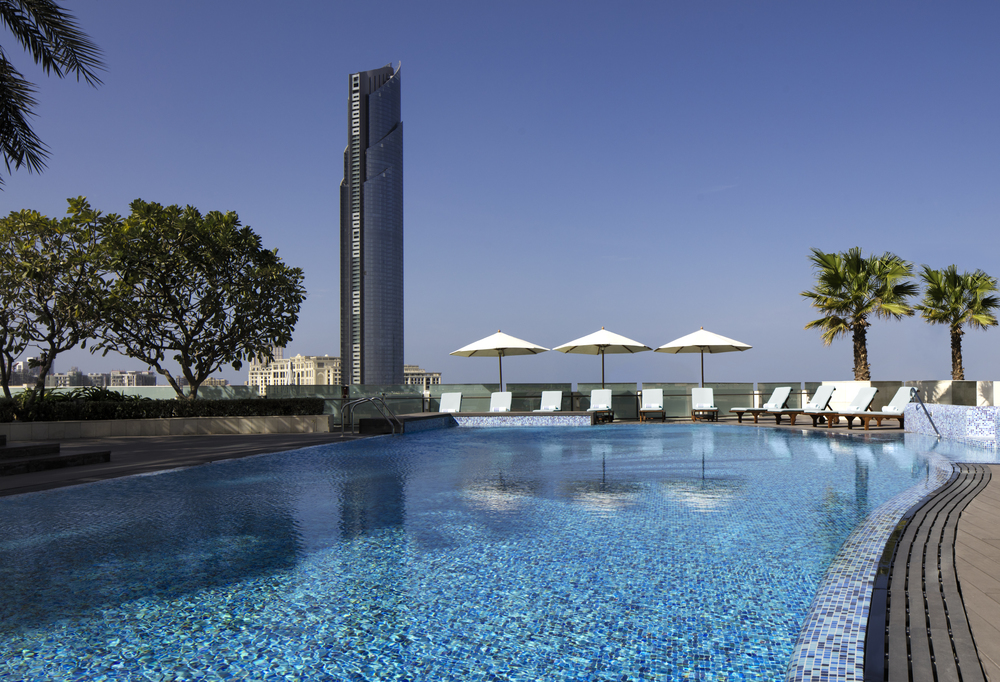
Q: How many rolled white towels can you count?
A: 10